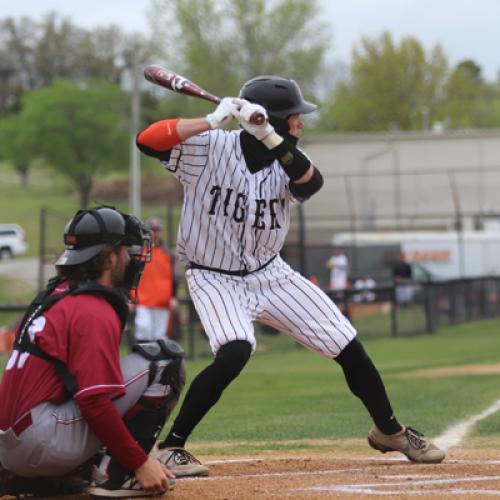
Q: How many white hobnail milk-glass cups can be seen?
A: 0